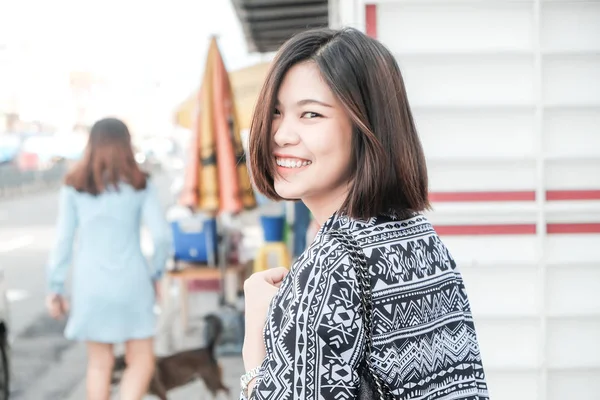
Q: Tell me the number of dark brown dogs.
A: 1